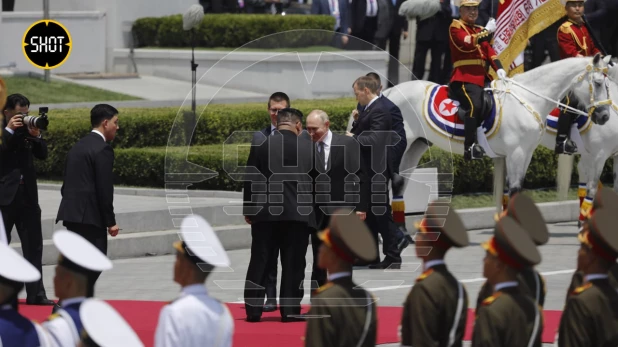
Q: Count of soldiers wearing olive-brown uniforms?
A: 6